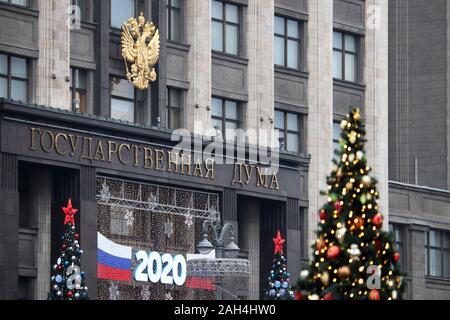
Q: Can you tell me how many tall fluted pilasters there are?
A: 5